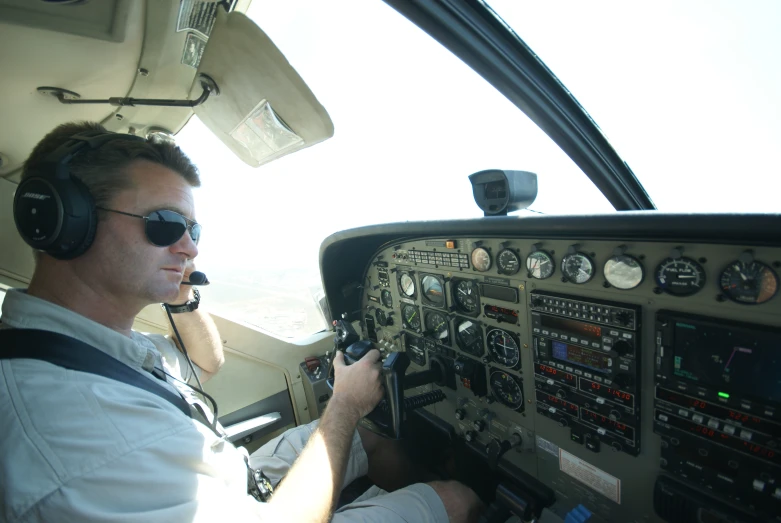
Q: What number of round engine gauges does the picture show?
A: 7